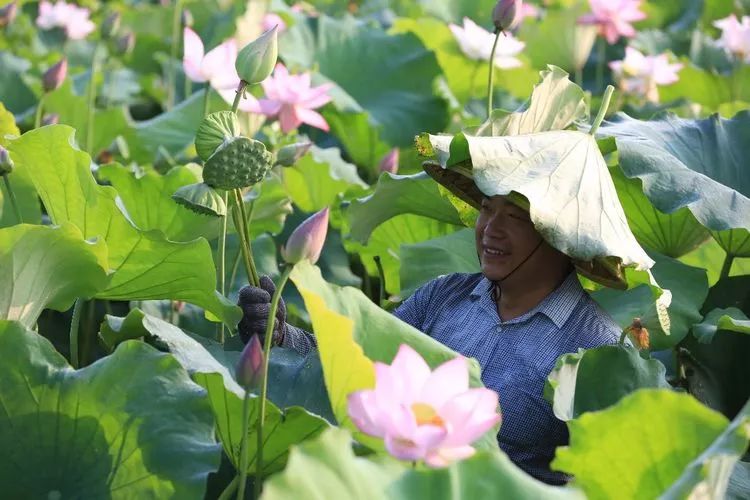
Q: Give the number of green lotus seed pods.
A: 3